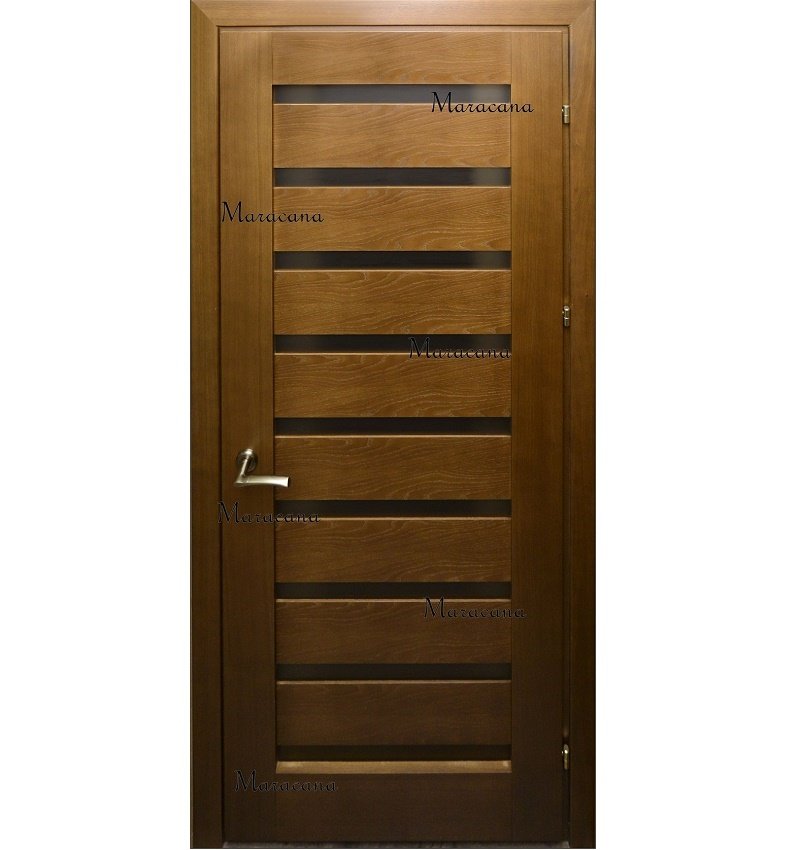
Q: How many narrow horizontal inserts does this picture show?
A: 9